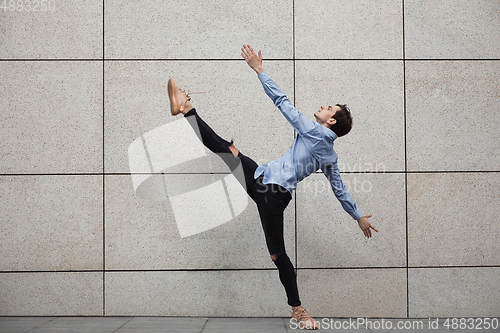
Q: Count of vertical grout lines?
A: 3